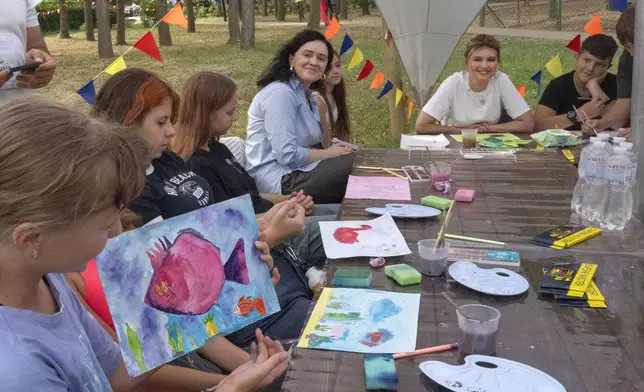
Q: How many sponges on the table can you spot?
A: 5